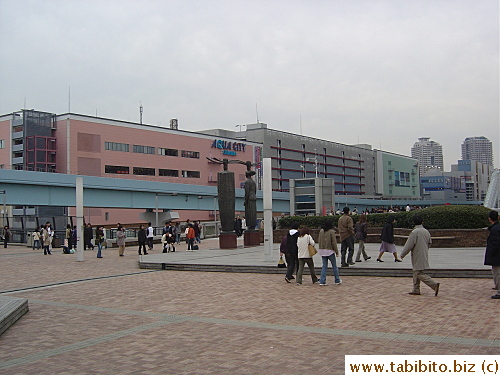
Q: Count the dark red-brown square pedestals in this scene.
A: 2